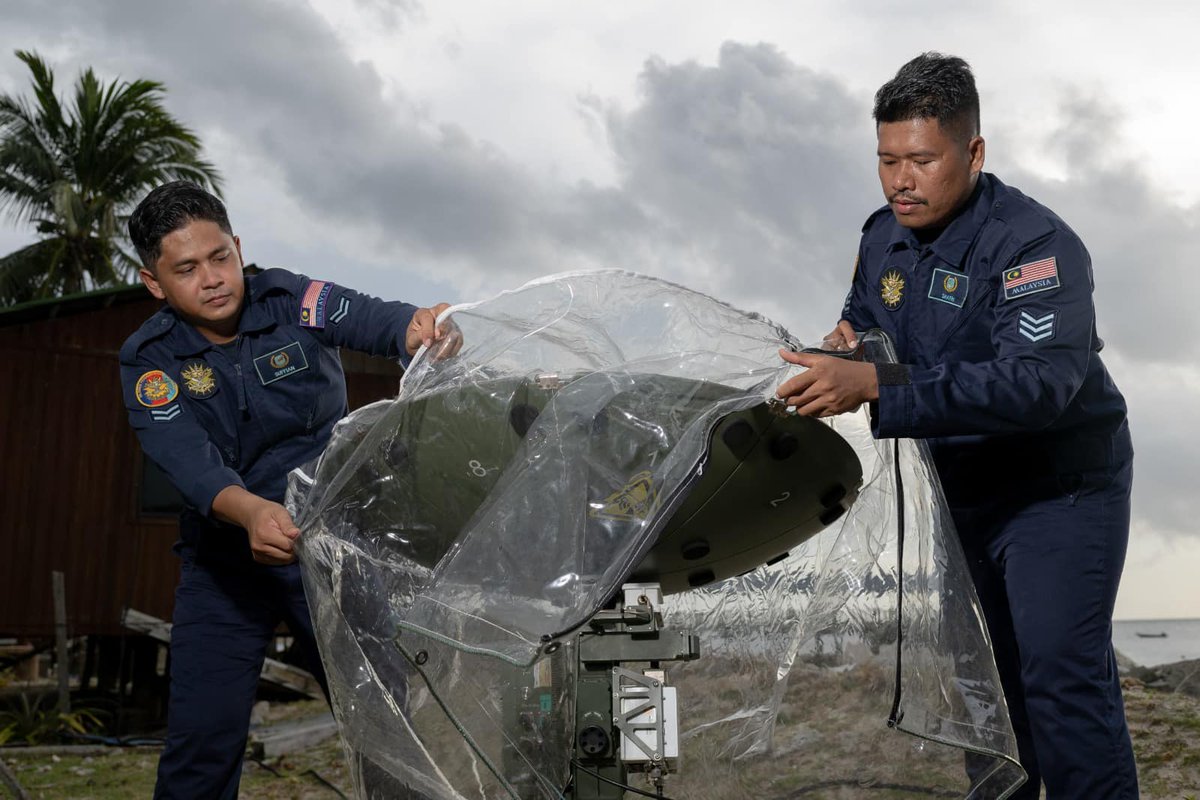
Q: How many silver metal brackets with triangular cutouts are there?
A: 1